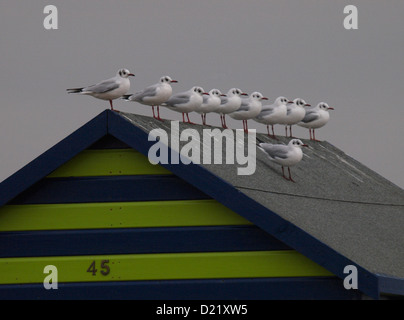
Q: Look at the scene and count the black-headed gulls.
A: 10